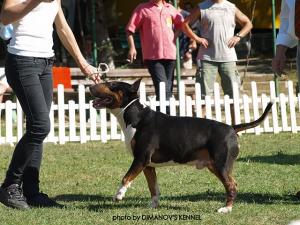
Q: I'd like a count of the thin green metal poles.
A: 3